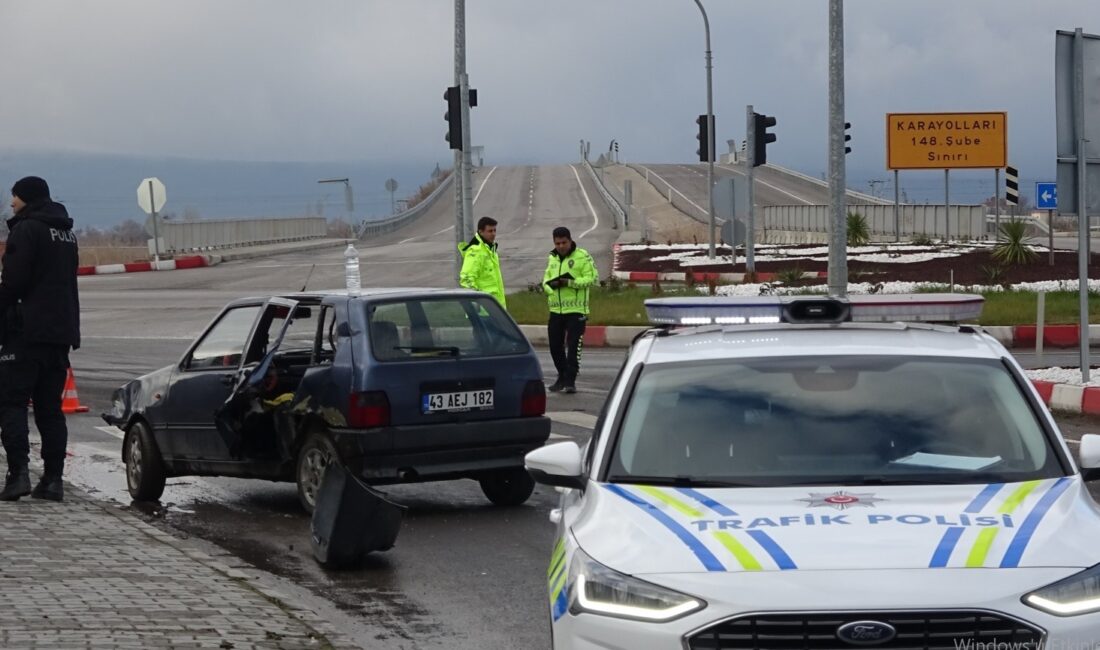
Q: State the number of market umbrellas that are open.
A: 0